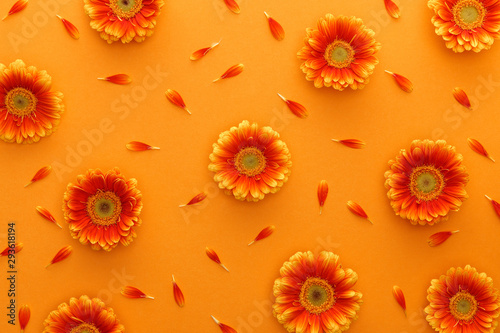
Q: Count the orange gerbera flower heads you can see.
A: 10